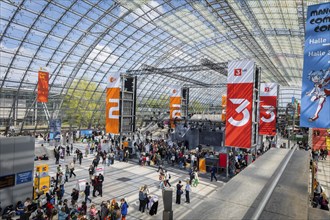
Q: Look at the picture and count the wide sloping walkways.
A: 1